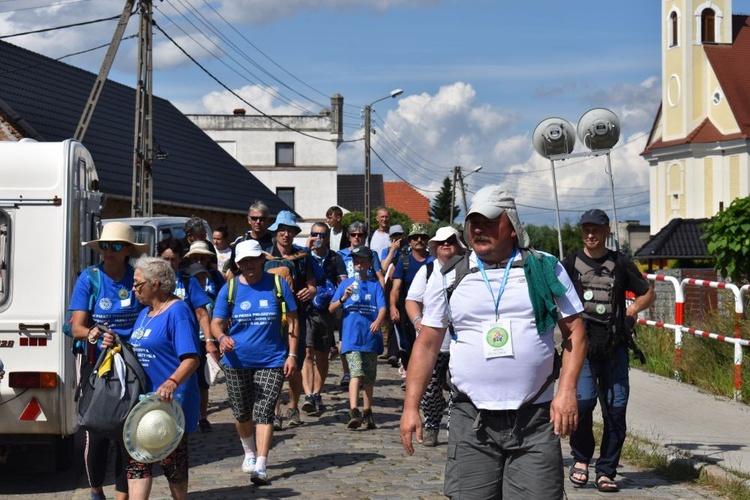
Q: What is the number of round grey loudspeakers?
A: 2